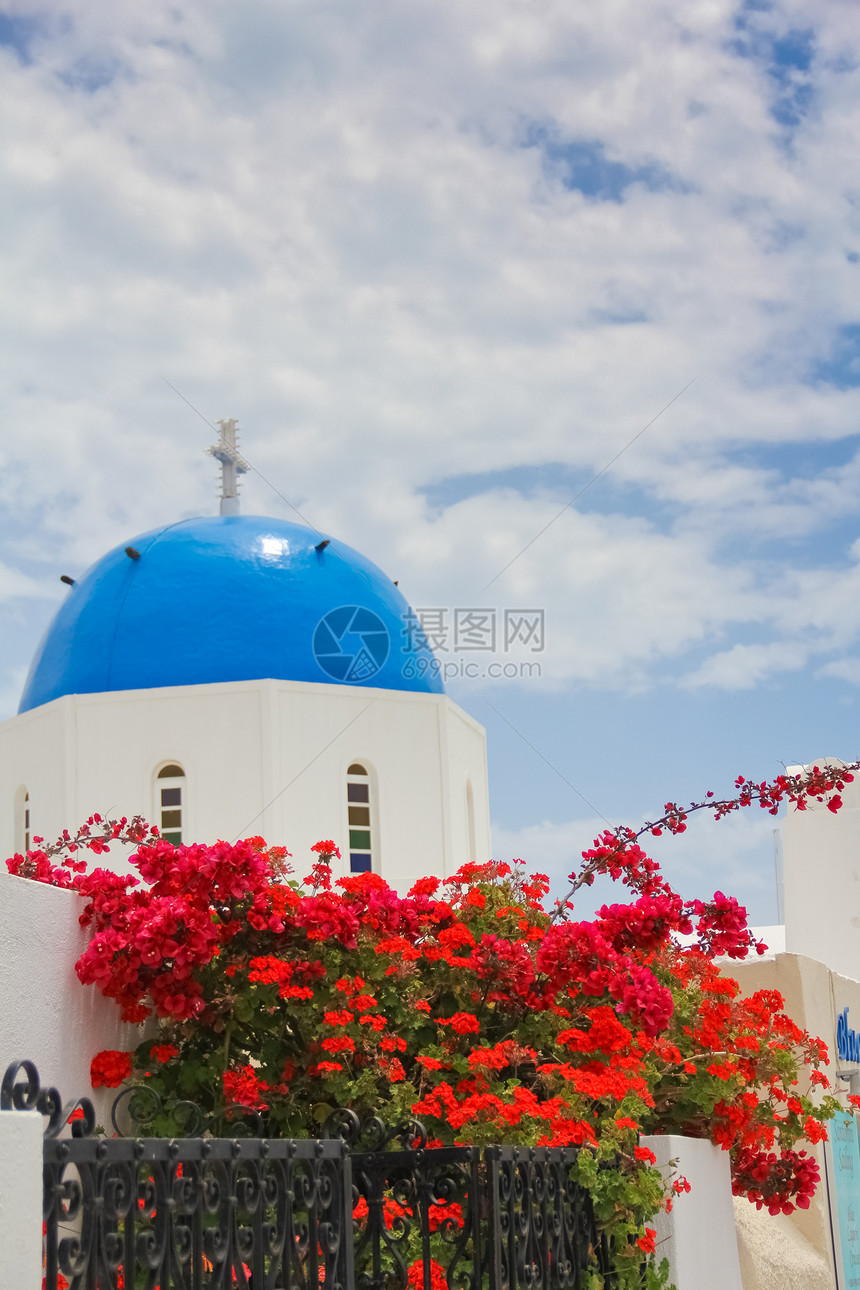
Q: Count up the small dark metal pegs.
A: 4